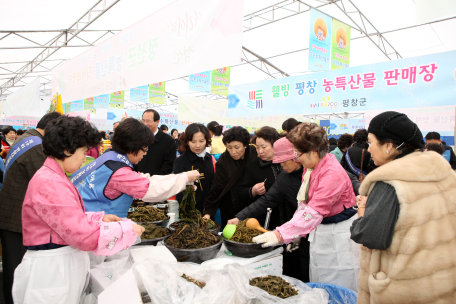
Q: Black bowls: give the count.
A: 5